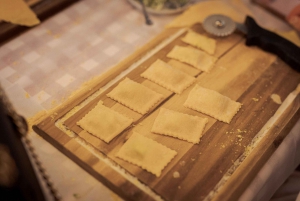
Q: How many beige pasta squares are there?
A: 8